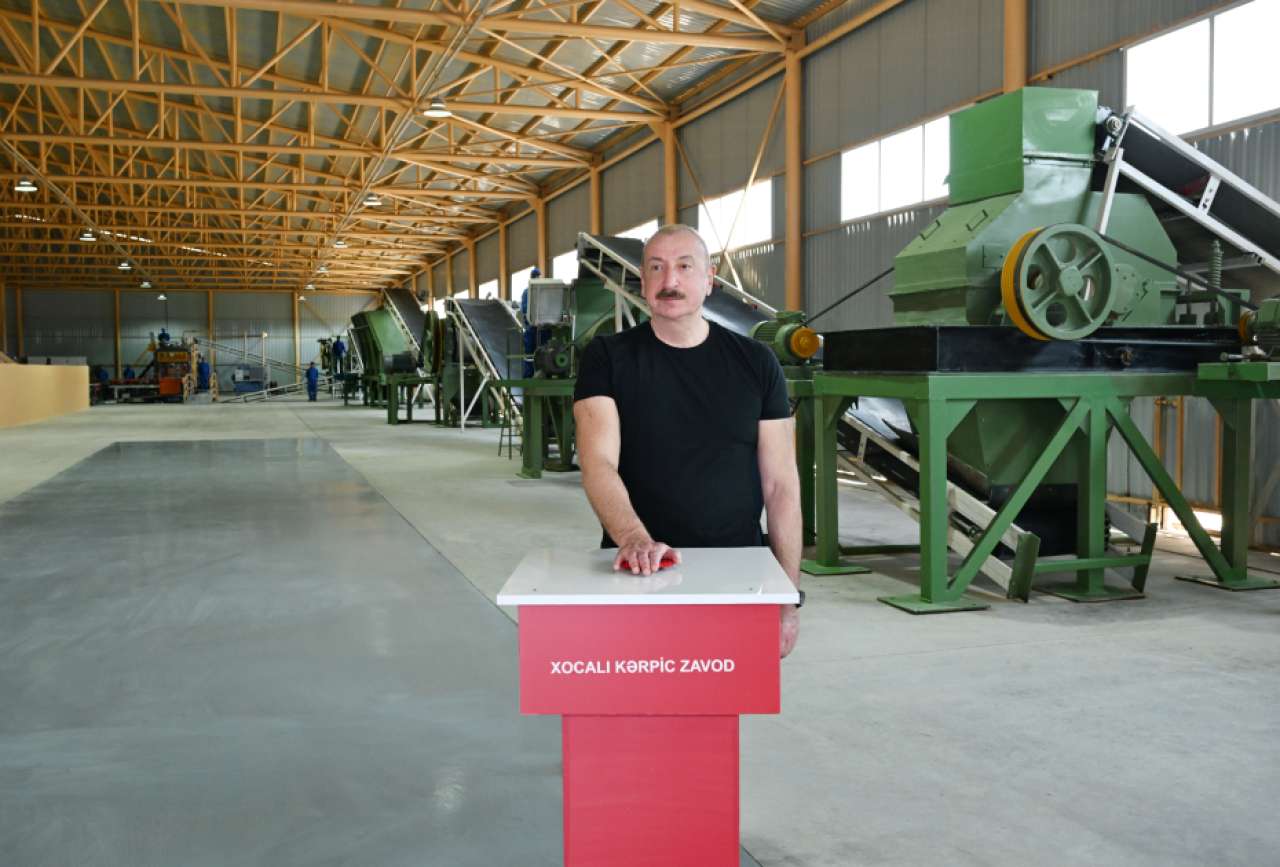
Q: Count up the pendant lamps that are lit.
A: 11